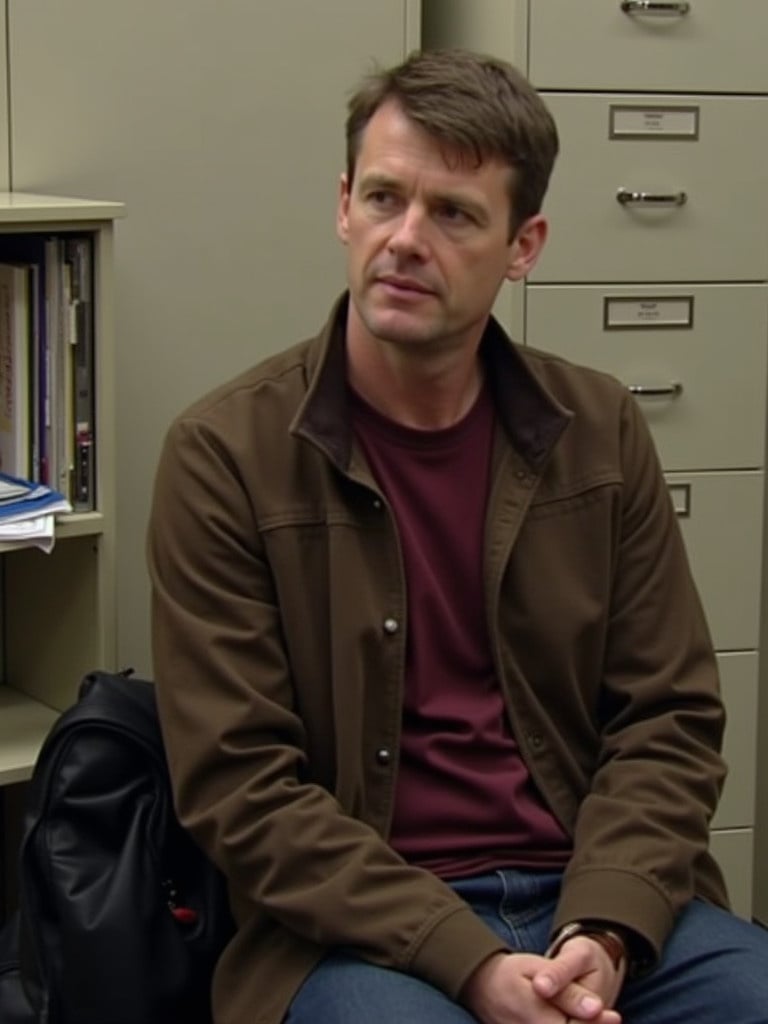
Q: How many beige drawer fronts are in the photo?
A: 6